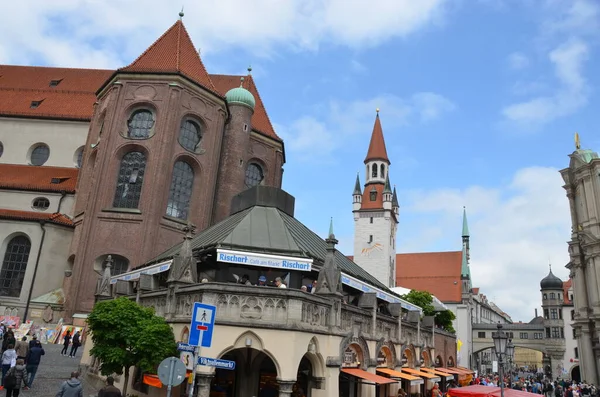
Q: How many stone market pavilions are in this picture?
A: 1